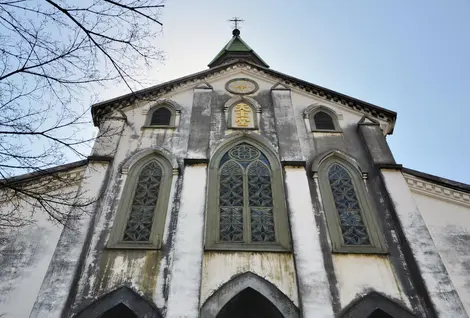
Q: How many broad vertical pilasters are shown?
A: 4